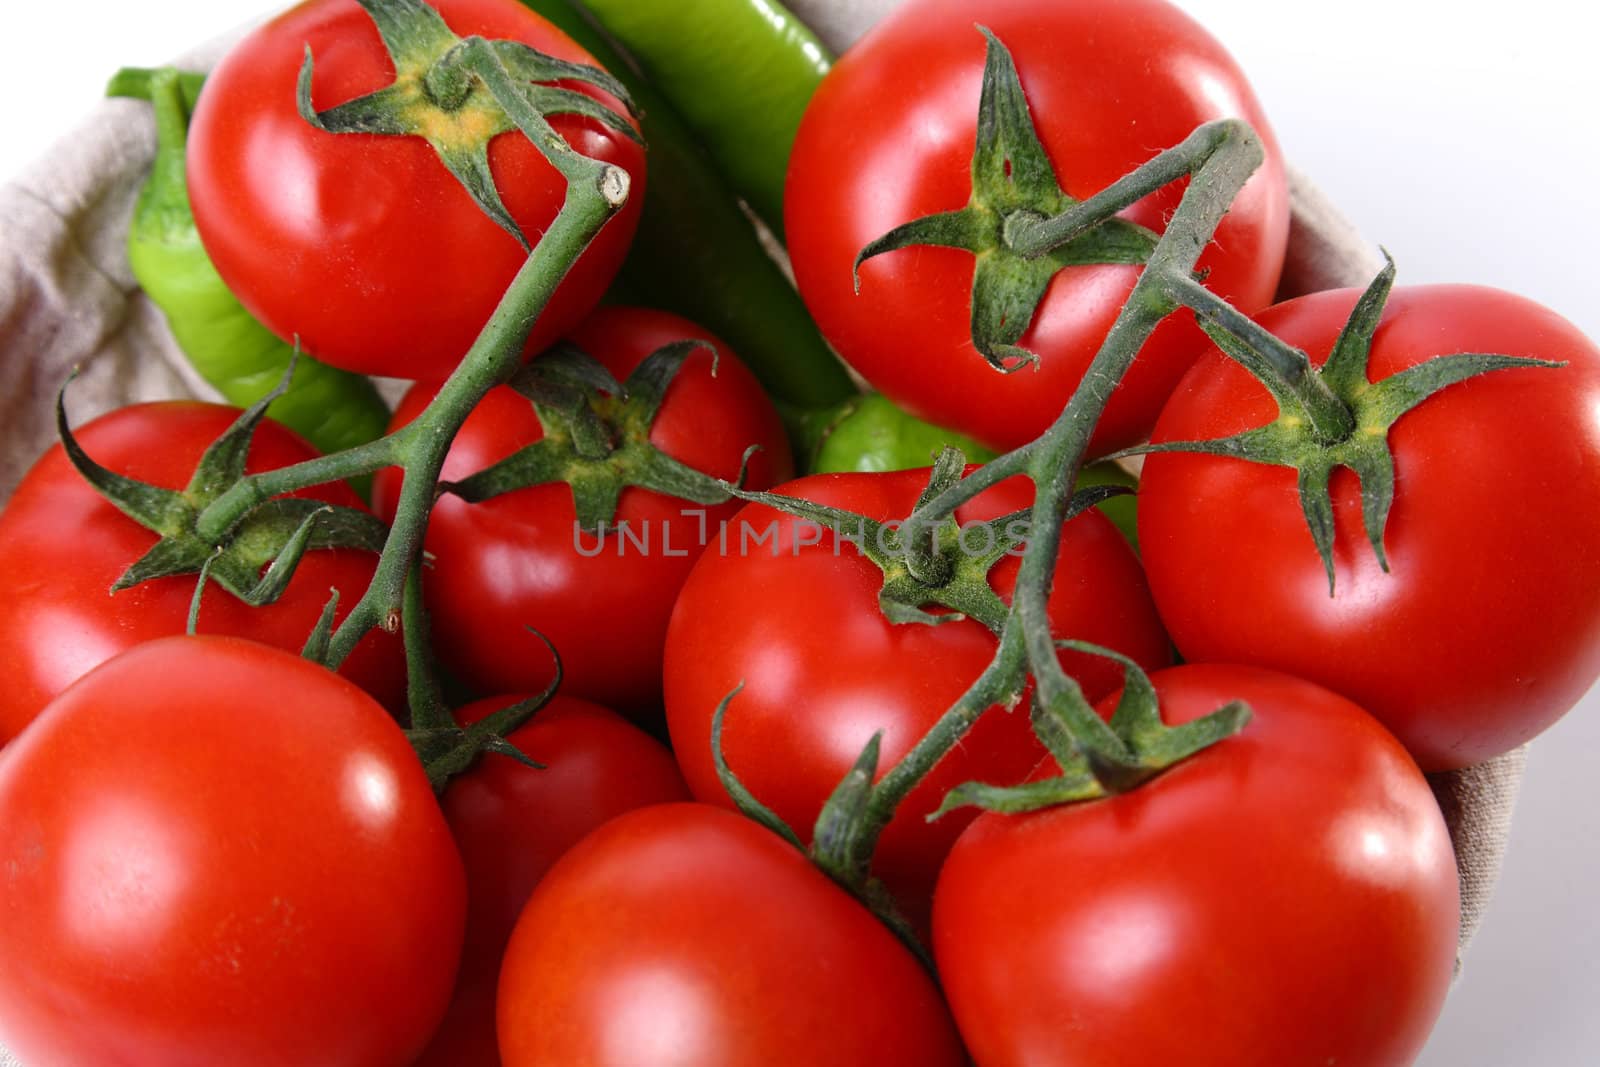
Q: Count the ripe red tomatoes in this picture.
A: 10